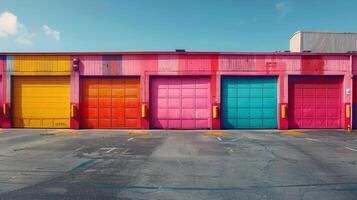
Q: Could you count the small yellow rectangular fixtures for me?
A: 6